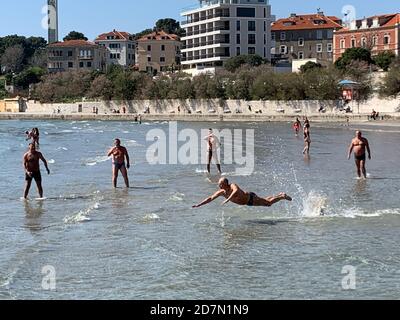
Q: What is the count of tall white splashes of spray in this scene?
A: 1